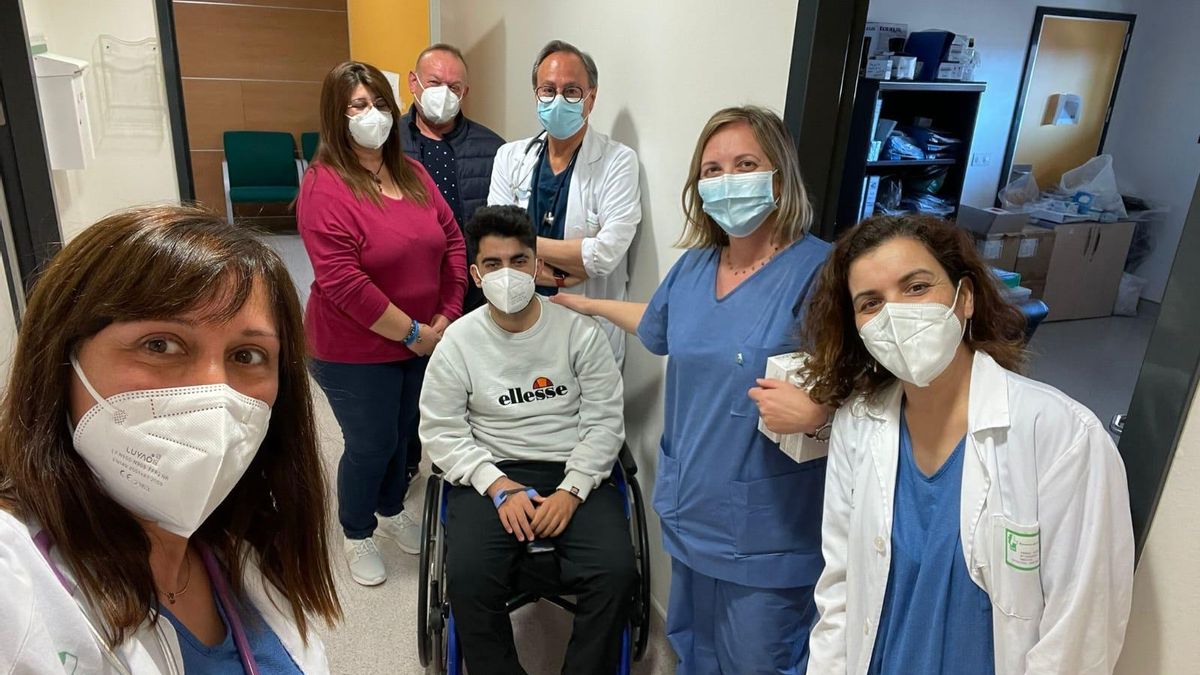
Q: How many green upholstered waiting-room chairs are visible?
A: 2